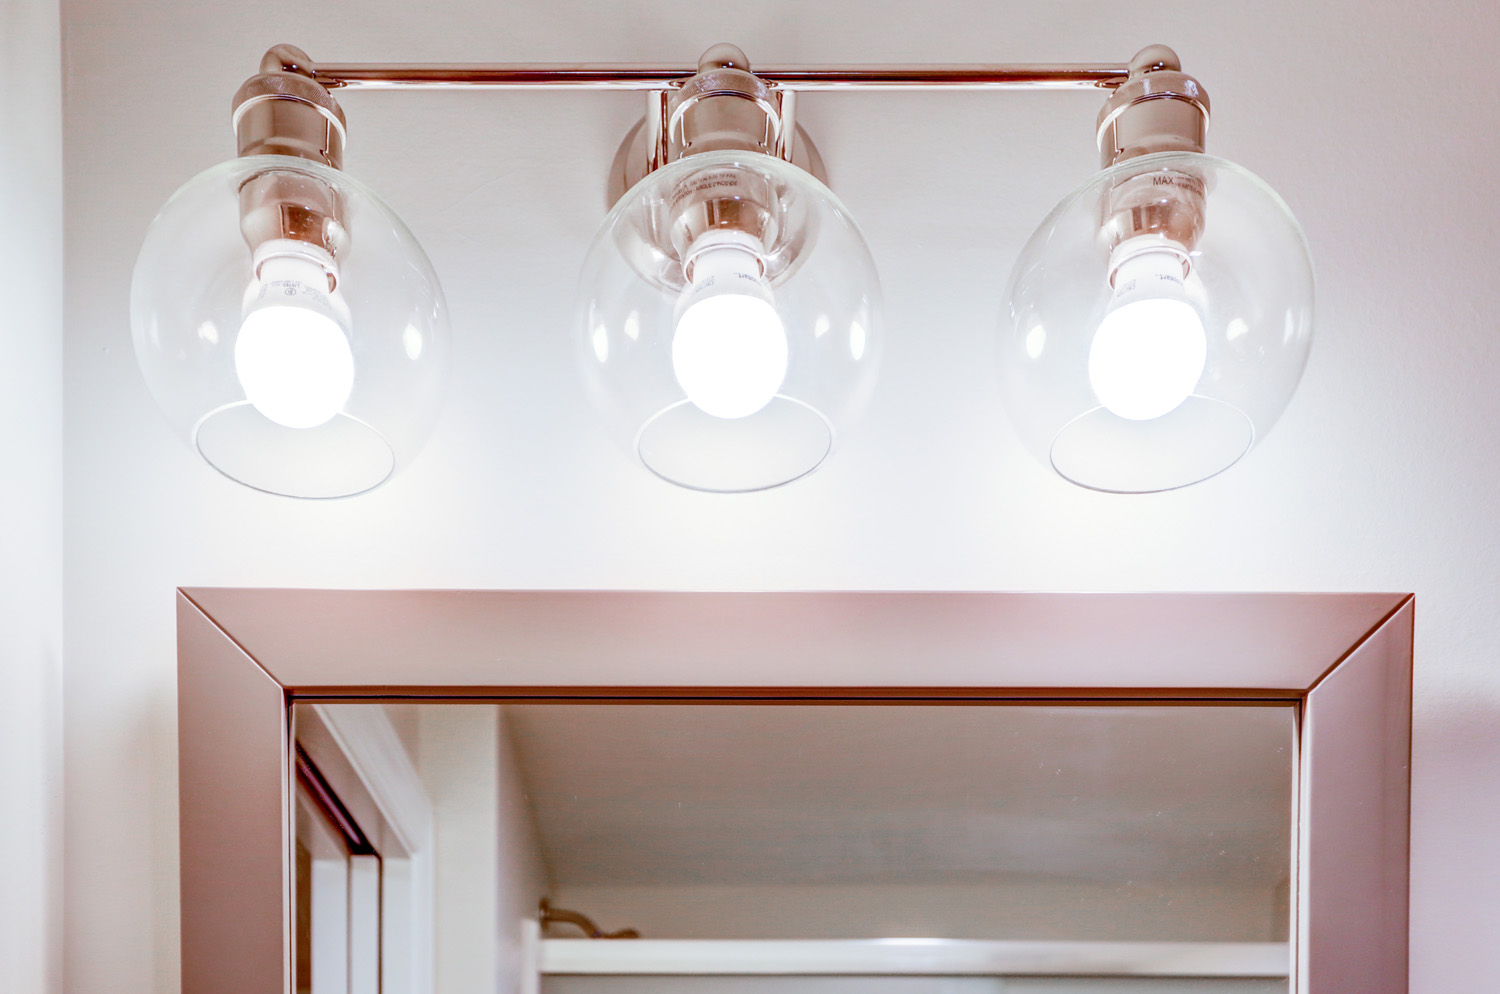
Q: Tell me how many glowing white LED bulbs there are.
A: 3